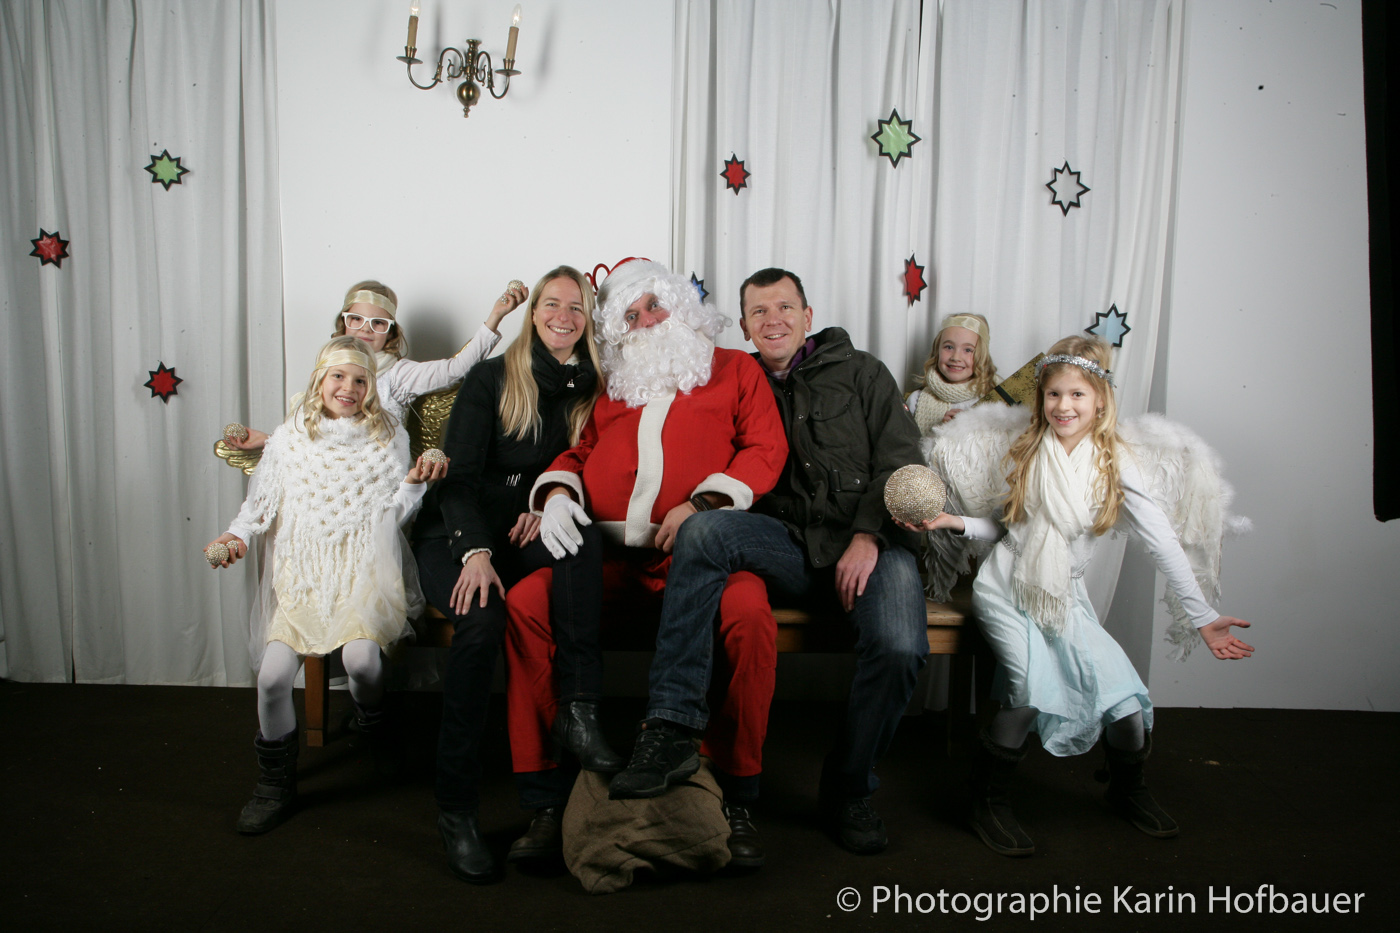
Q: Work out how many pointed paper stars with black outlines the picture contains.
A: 9